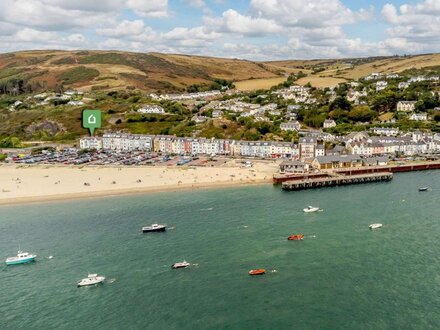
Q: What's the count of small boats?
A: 9